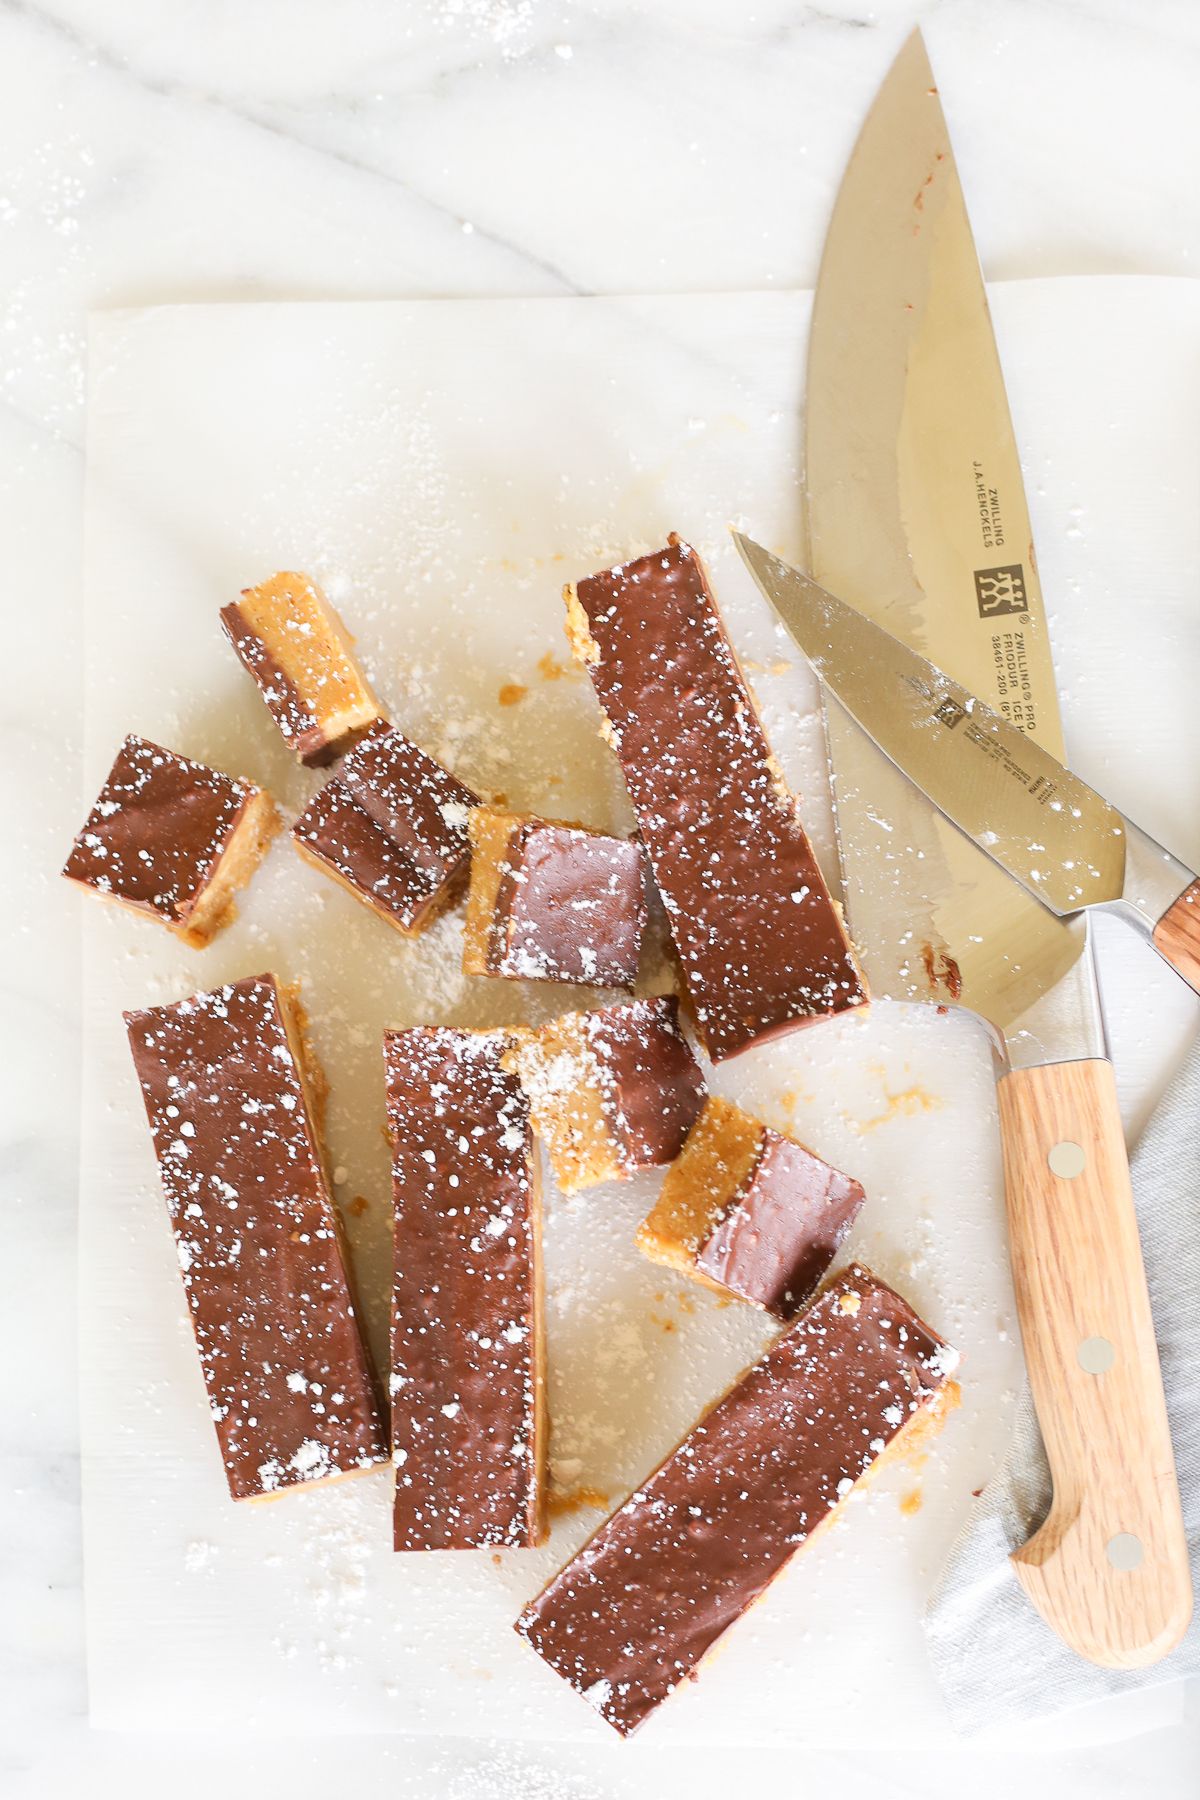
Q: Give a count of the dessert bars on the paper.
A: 10